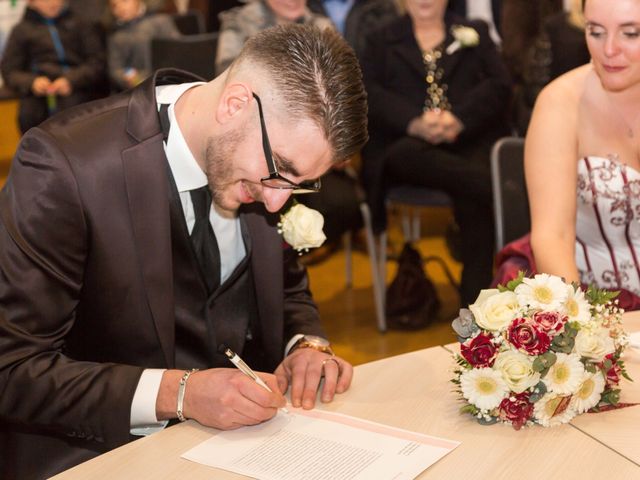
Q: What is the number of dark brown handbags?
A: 1